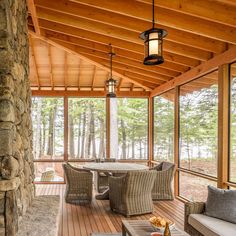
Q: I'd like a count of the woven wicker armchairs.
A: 4